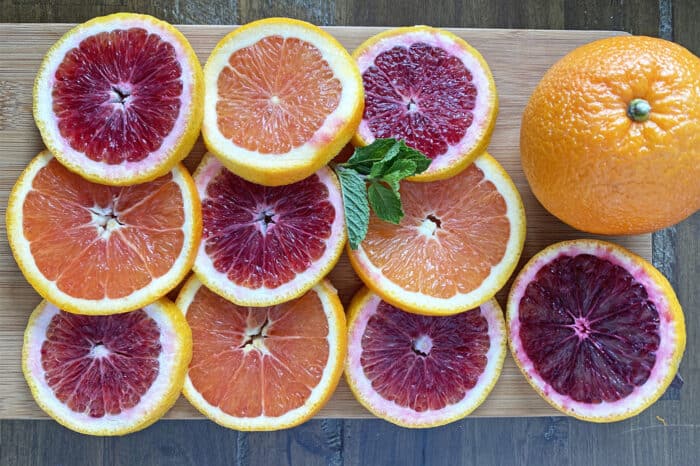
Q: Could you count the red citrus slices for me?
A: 6